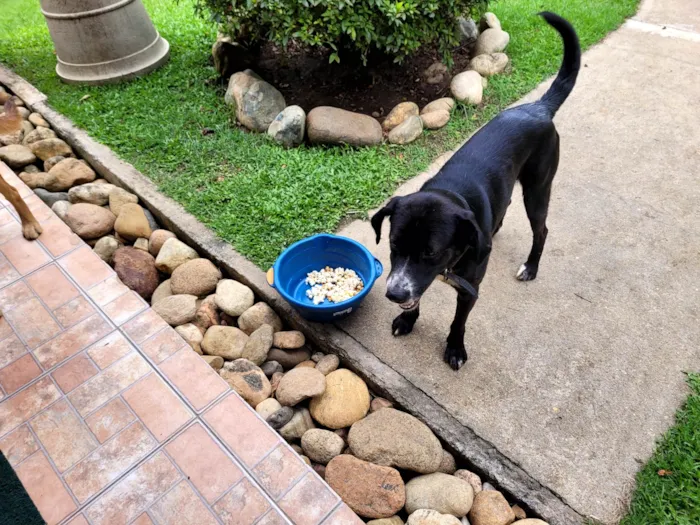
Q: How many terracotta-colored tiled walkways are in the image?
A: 1